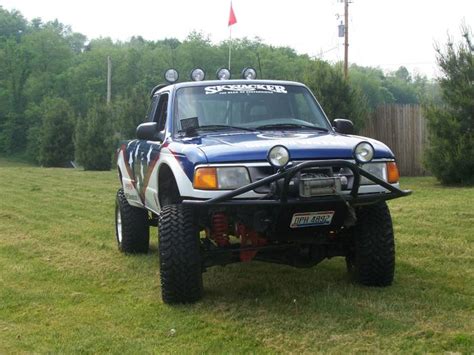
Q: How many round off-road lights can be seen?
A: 6